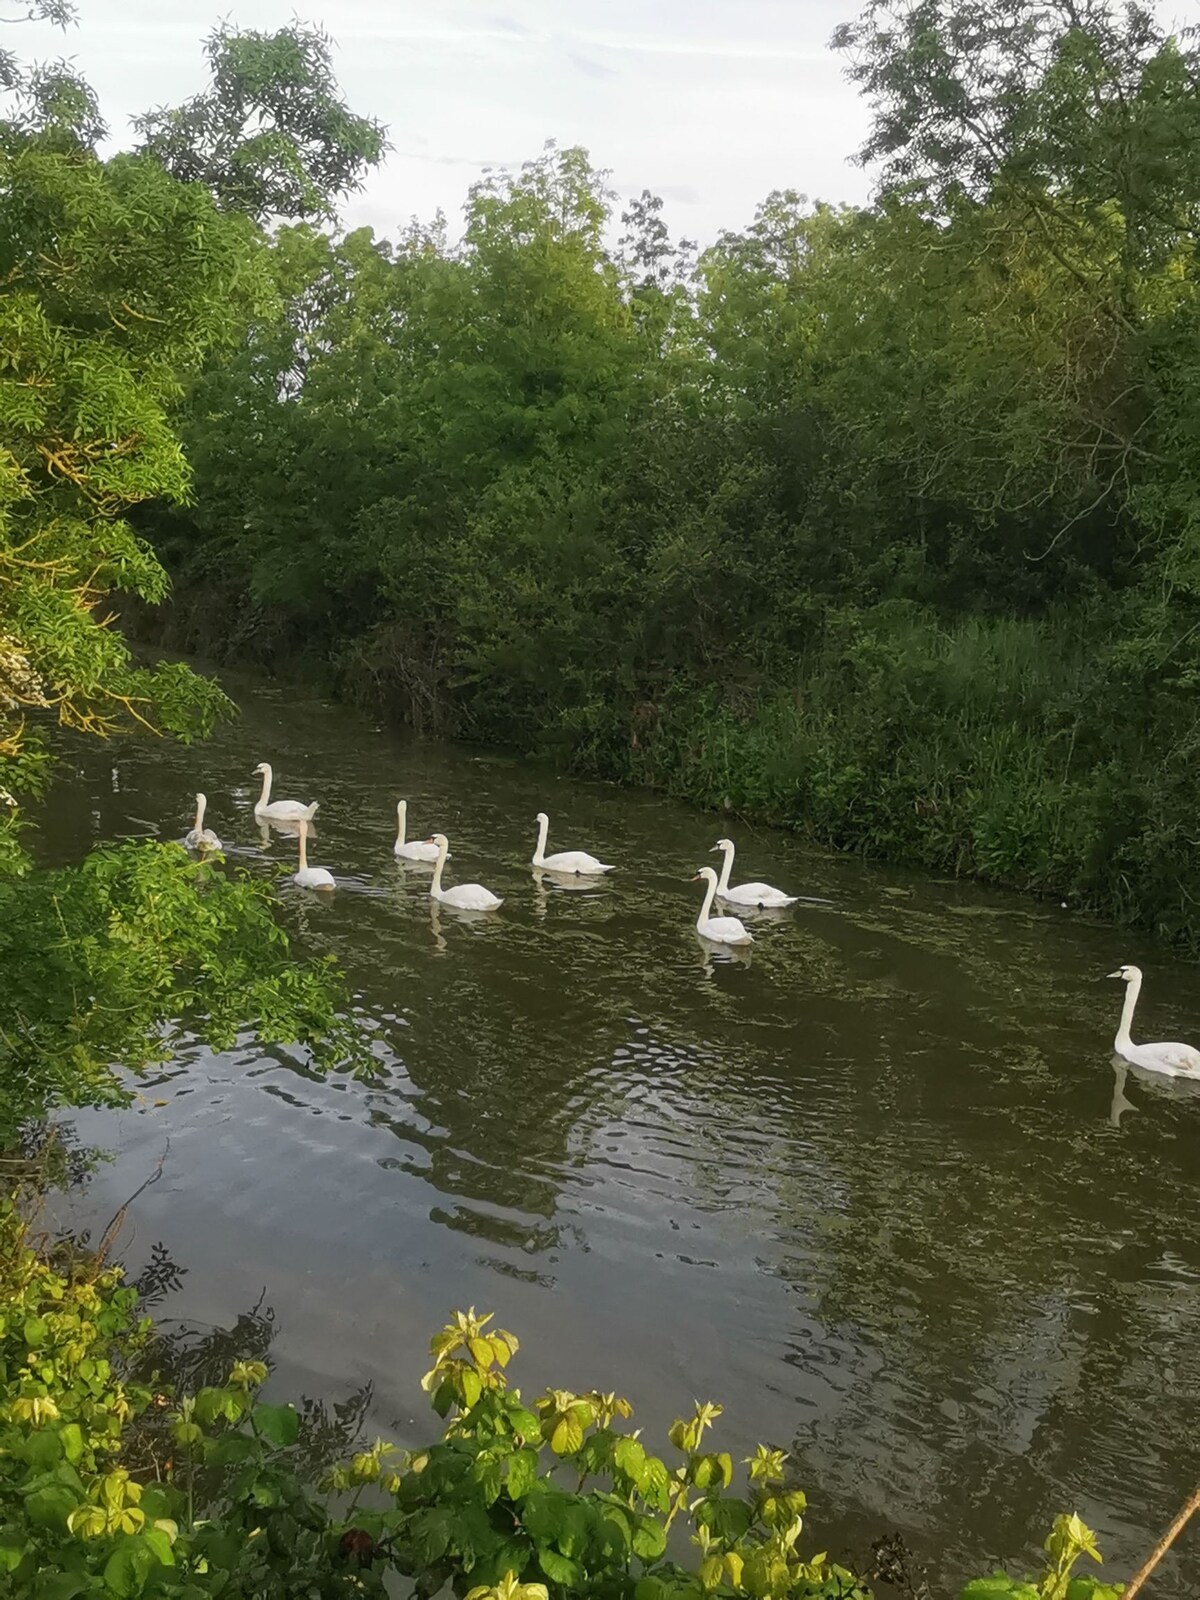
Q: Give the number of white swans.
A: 9